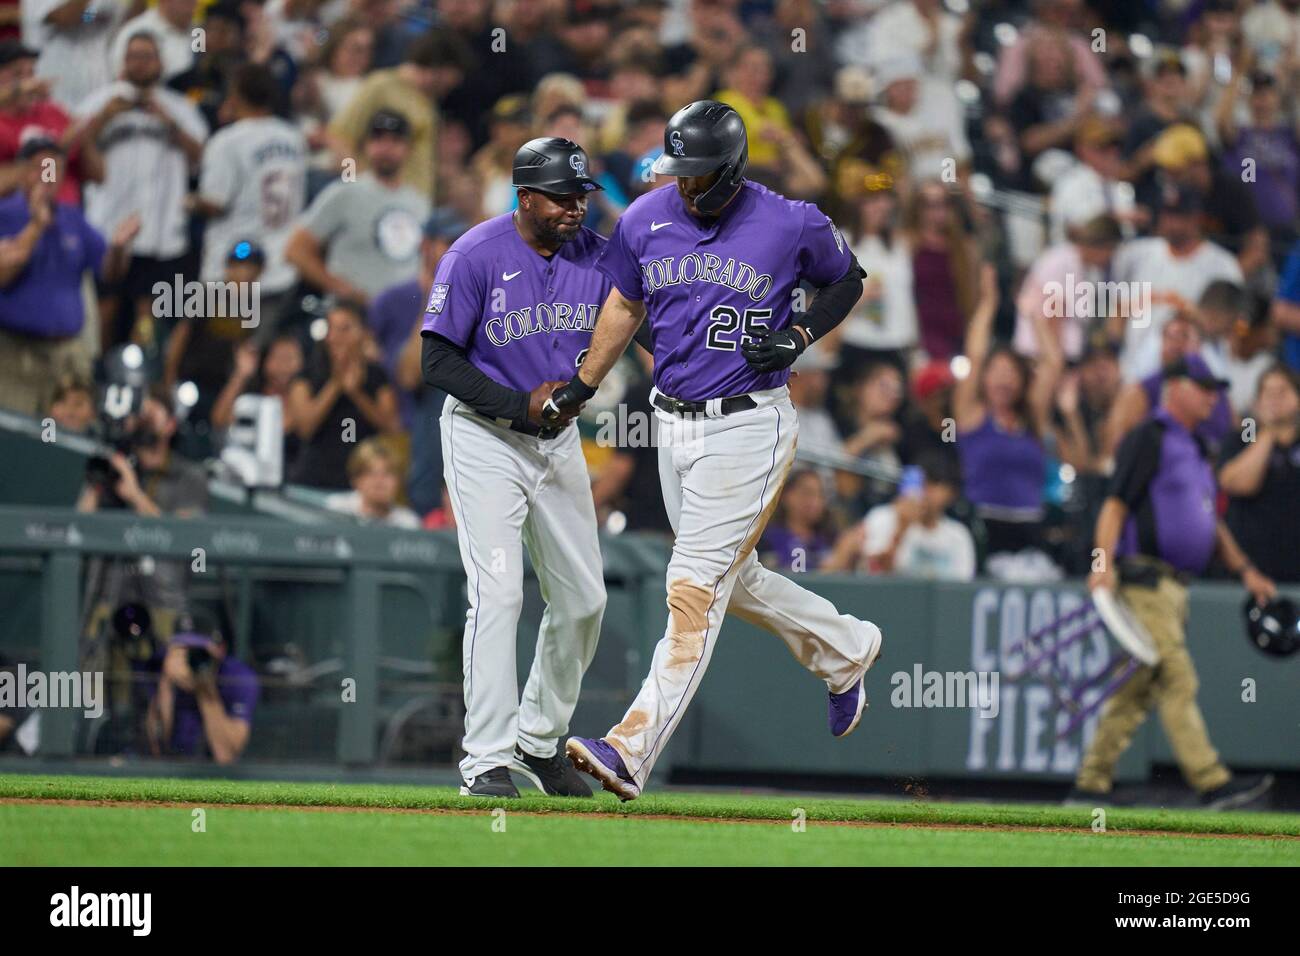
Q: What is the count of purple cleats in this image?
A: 2